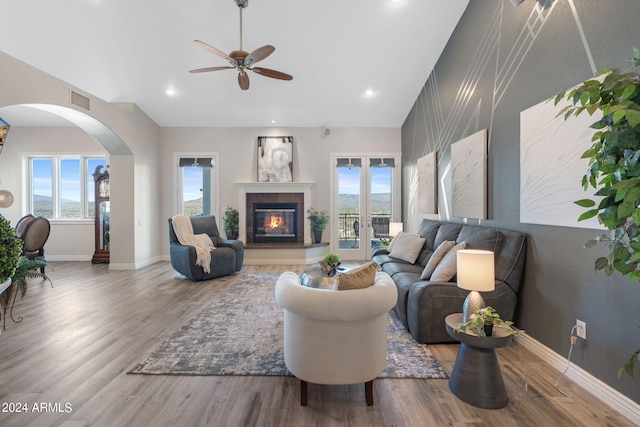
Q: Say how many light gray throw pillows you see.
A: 4